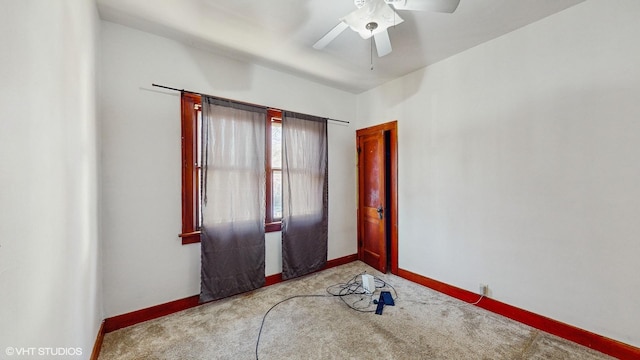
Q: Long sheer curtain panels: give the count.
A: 2